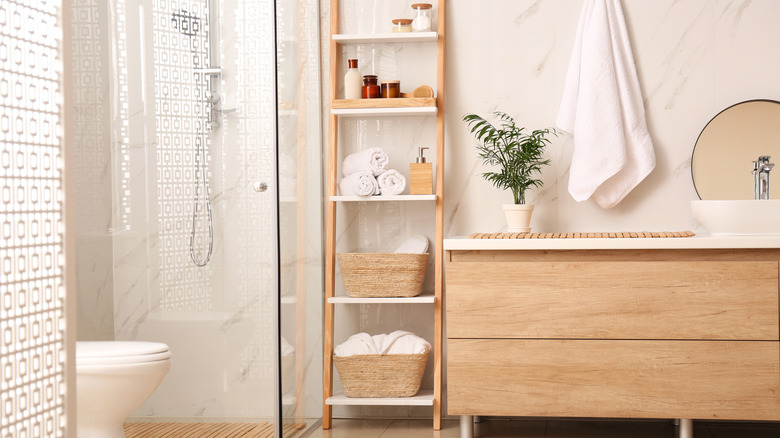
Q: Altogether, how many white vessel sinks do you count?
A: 1